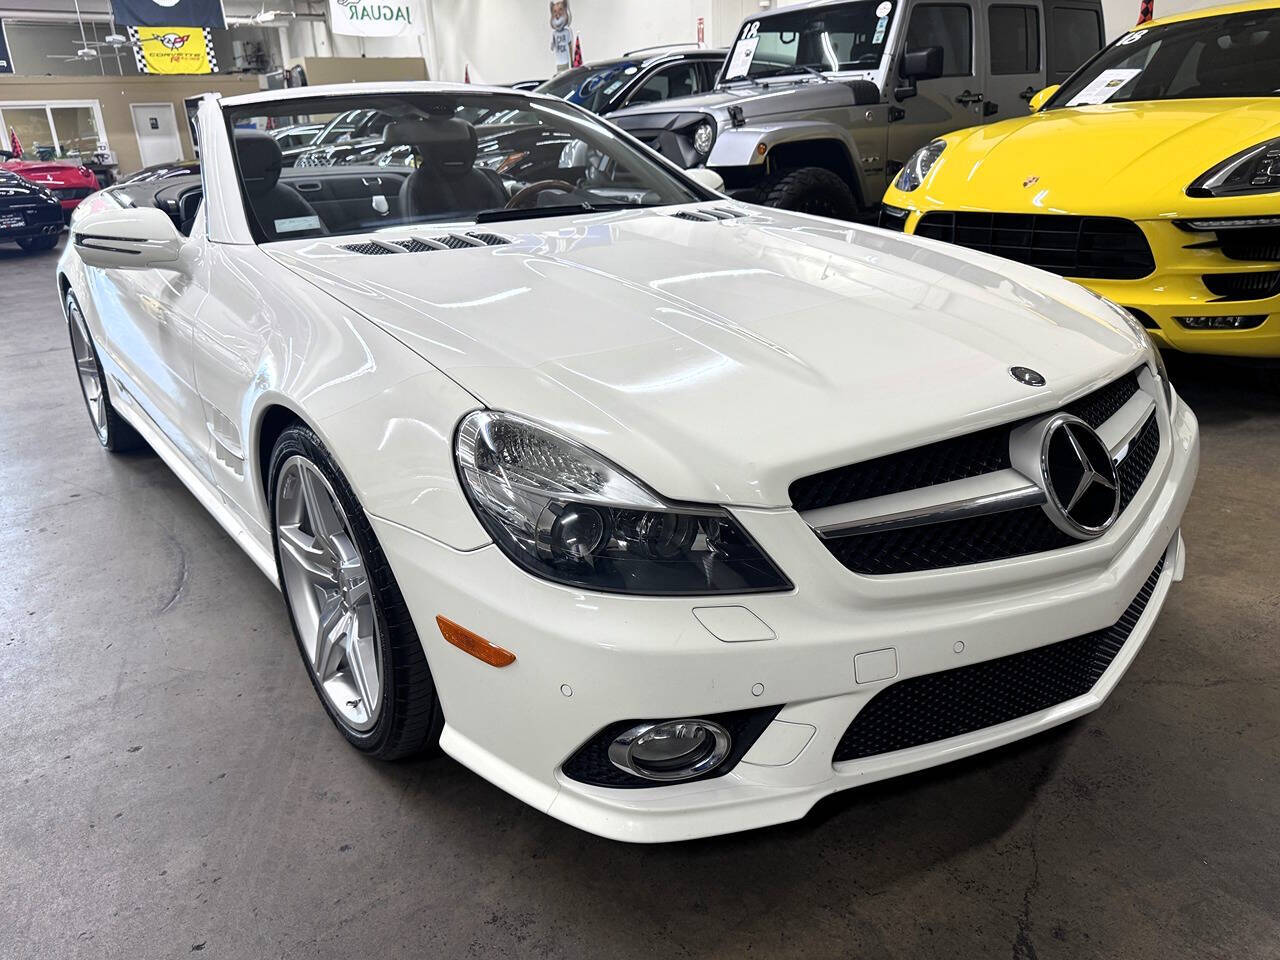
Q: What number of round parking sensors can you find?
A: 3